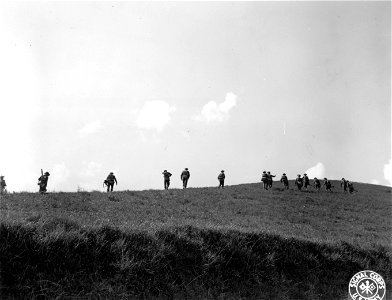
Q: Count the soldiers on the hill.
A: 15